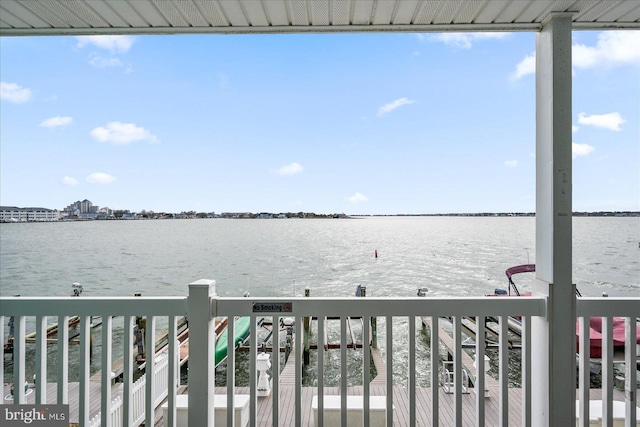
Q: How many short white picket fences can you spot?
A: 1